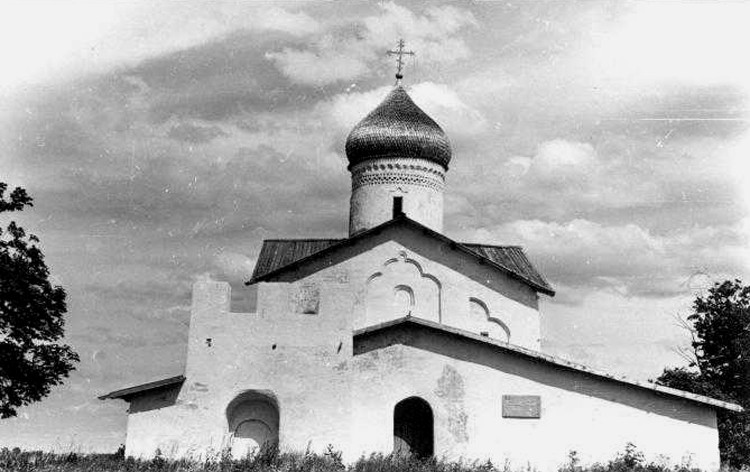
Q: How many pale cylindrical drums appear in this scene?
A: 1